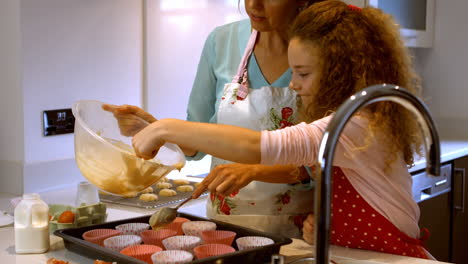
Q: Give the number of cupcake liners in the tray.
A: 12